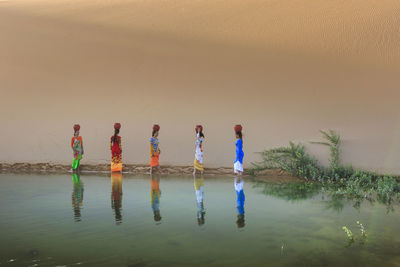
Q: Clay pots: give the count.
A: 5